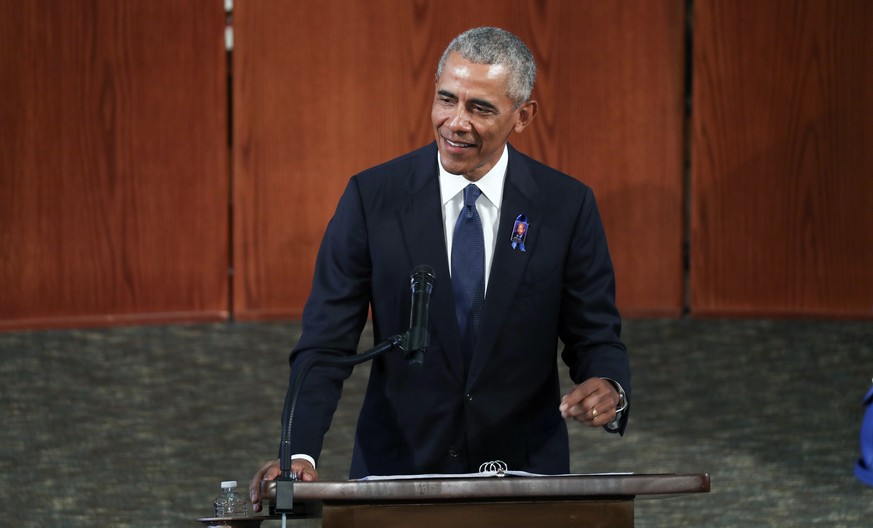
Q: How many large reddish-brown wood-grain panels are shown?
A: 3